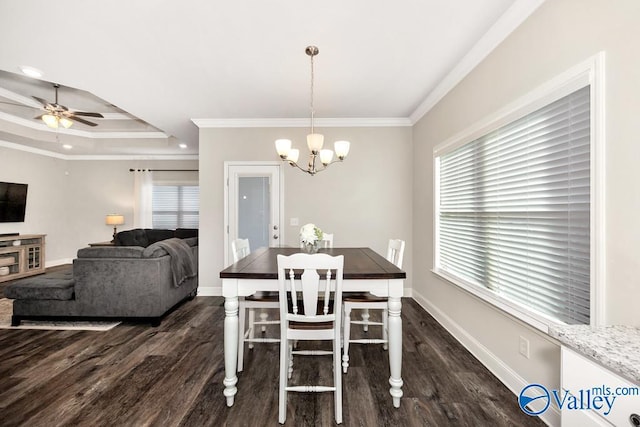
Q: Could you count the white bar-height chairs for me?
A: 4